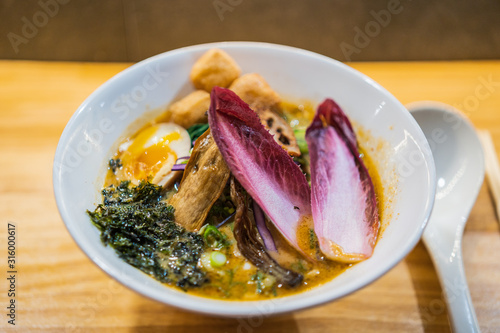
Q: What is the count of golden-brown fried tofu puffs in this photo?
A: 3